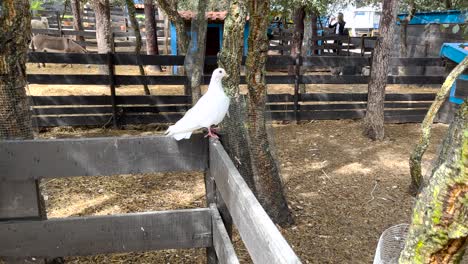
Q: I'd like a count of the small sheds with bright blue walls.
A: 1